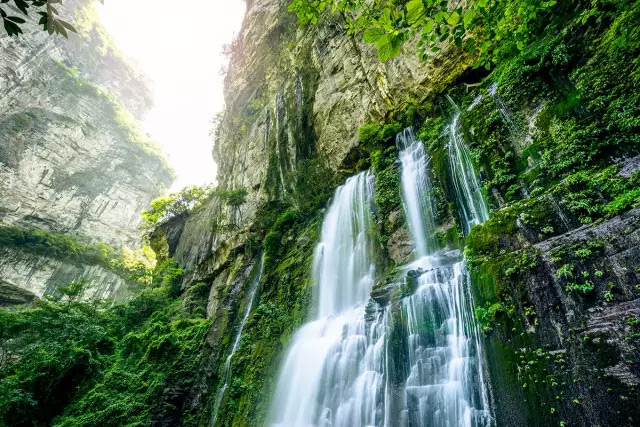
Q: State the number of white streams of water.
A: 4